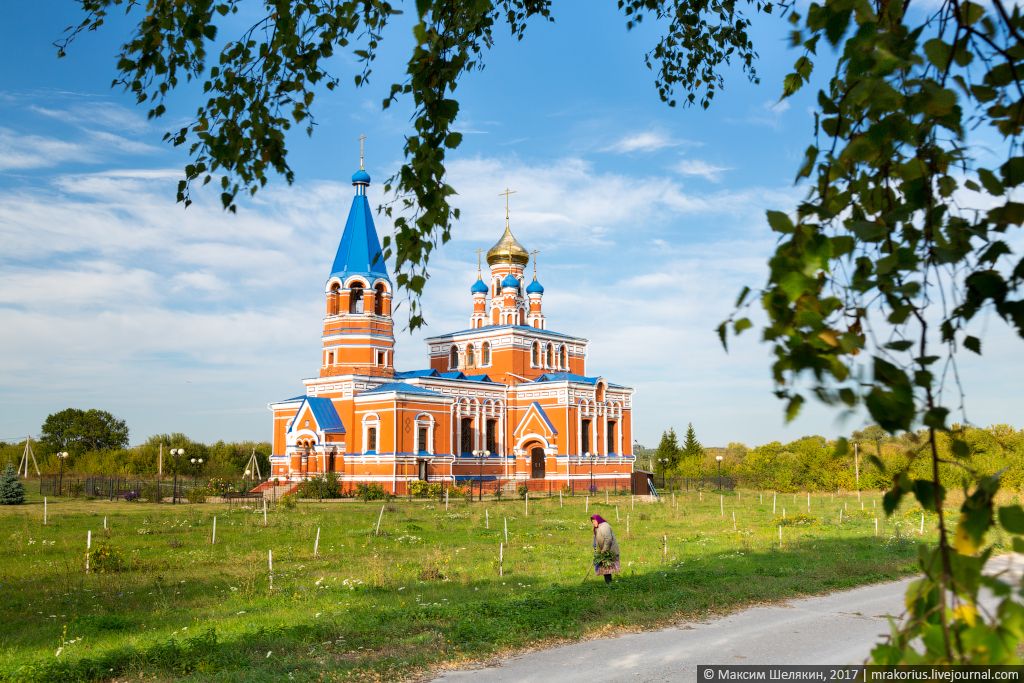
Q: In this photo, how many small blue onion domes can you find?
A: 4